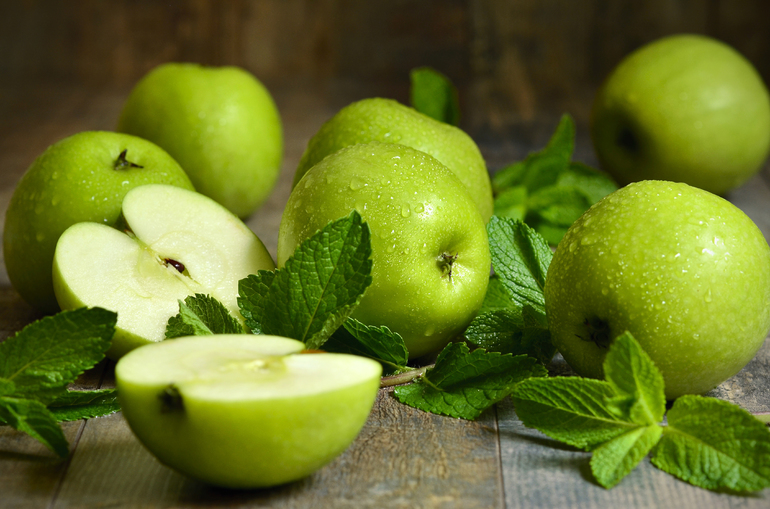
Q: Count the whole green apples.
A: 6